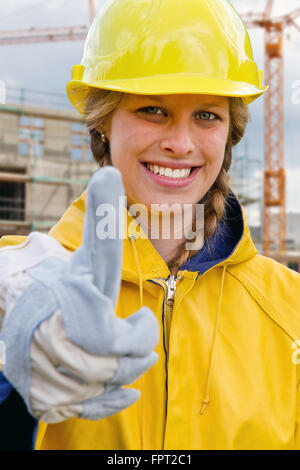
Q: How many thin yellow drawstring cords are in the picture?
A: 2